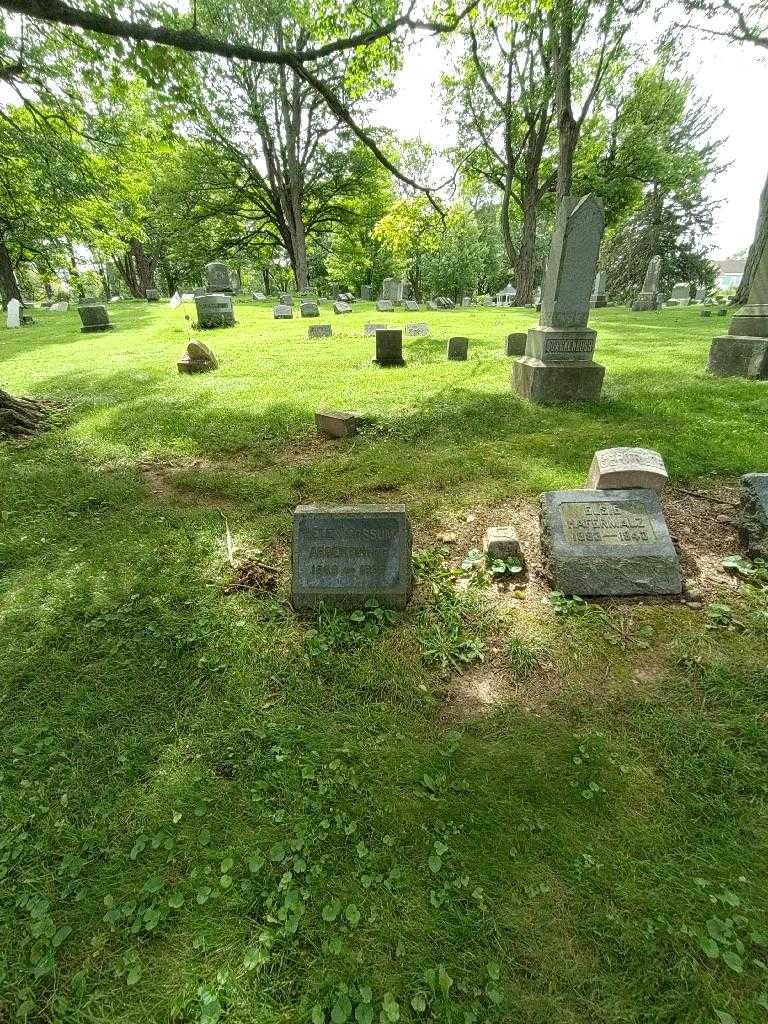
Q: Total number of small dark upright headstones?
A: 3